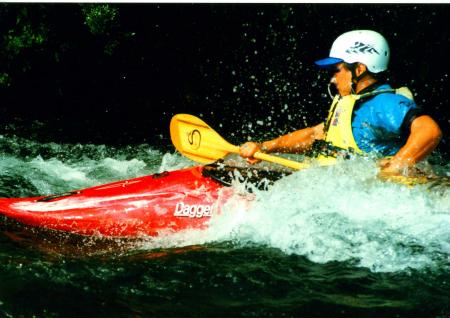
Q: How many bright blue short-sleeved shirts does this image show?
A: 1